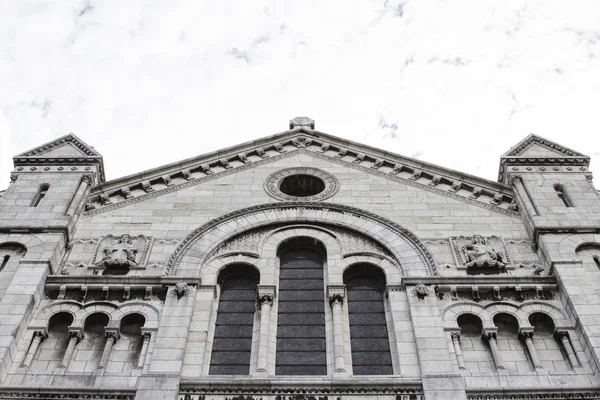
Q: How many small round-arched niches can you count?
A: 6